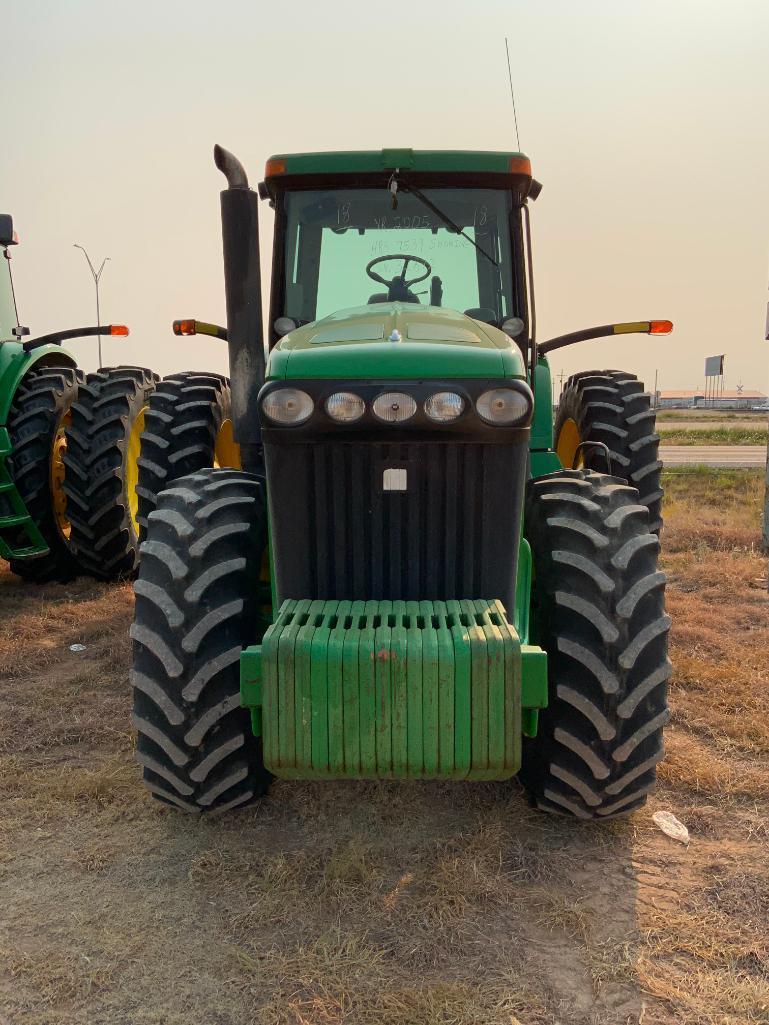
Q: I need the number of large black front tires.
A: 2